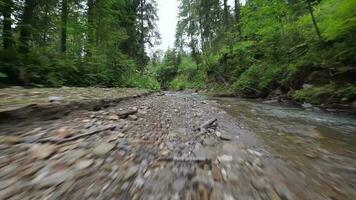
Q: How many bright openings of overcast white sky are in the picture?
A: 1